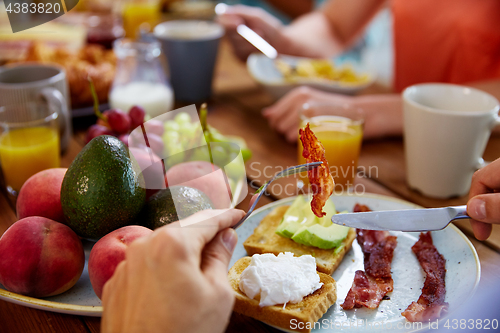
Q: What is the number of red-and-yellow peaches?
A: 5